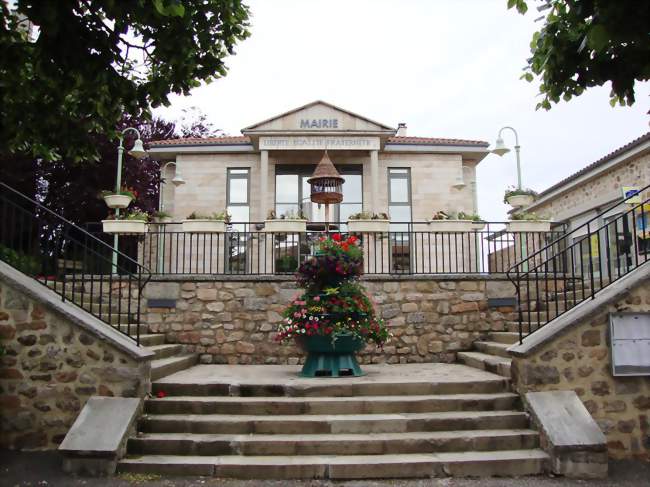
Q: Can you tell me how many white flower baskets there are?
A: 8